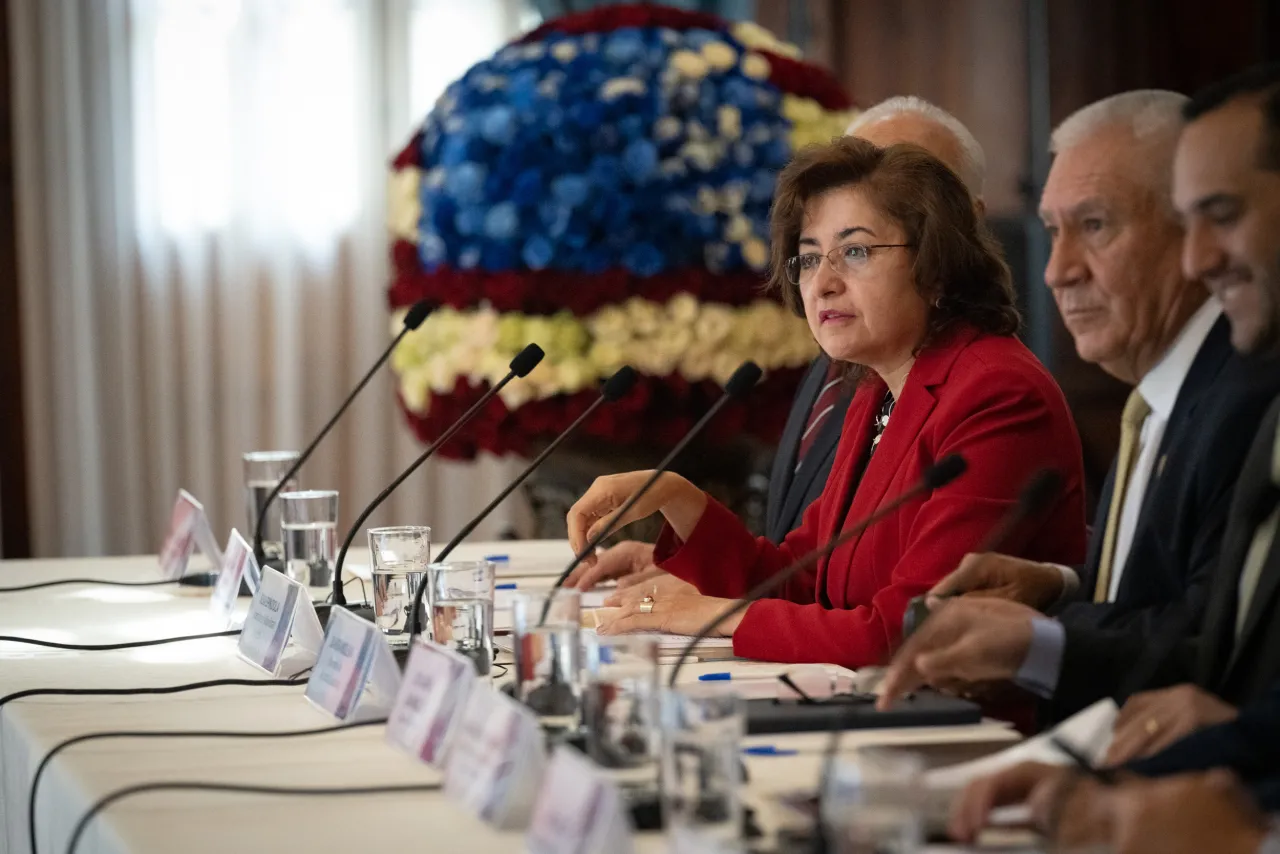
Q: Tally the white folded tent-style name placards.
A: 7